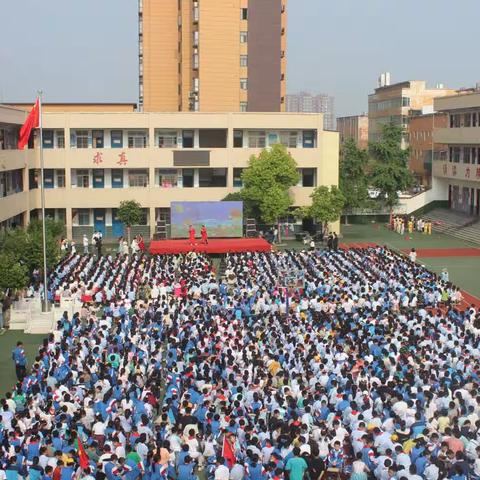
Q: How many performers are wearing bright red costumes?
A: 2